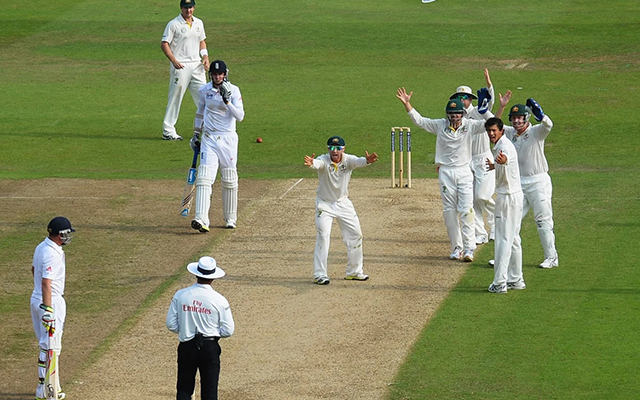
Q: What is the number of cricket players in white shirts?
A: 8